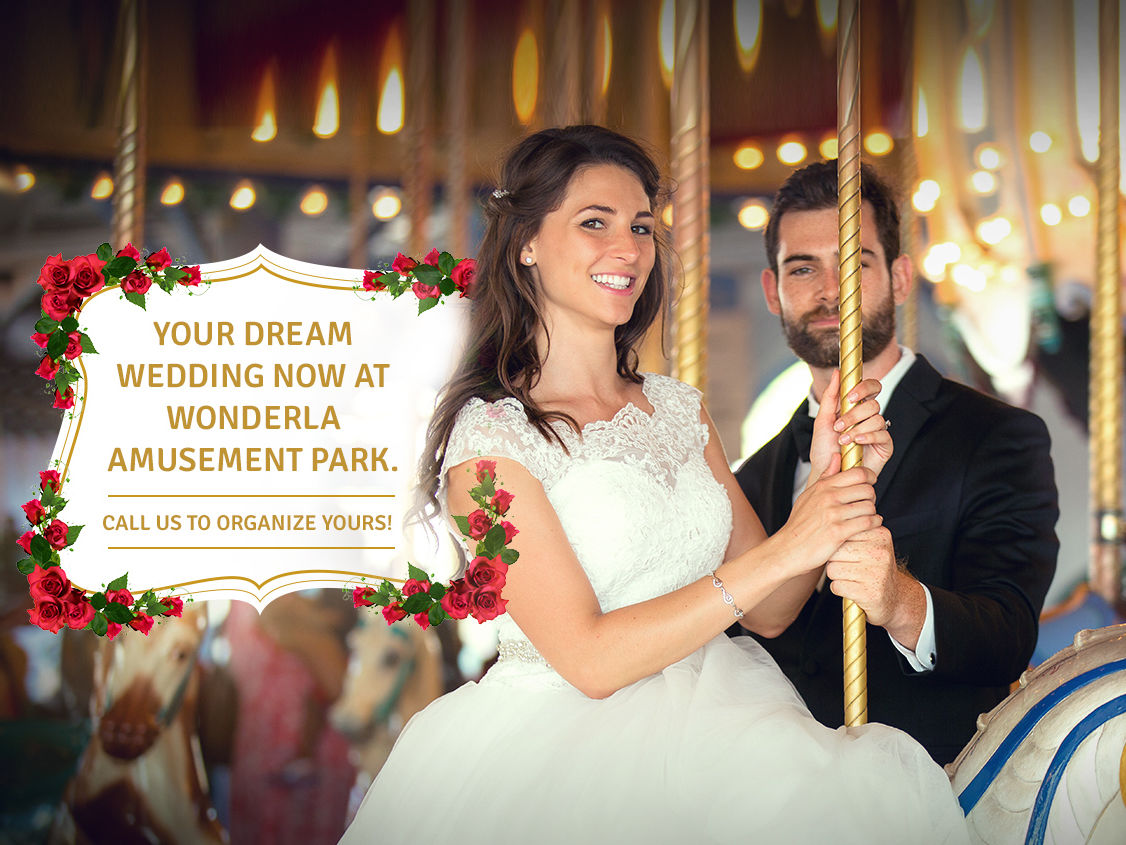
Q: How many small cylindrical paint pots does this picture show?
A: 0